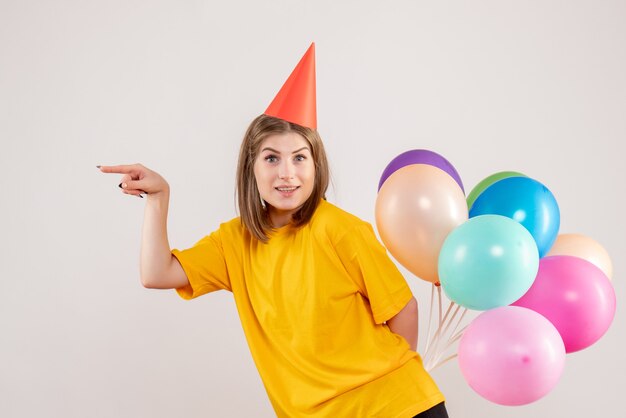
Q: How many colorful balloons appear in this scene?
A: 8